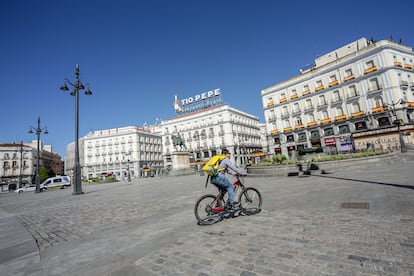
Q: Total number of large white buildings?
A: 3